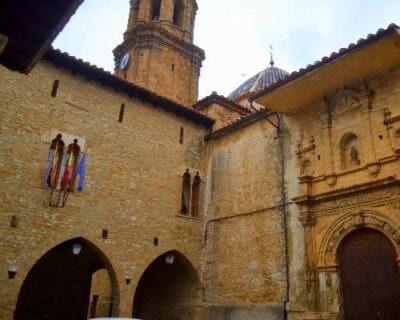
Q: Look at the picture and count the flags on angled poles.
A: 4